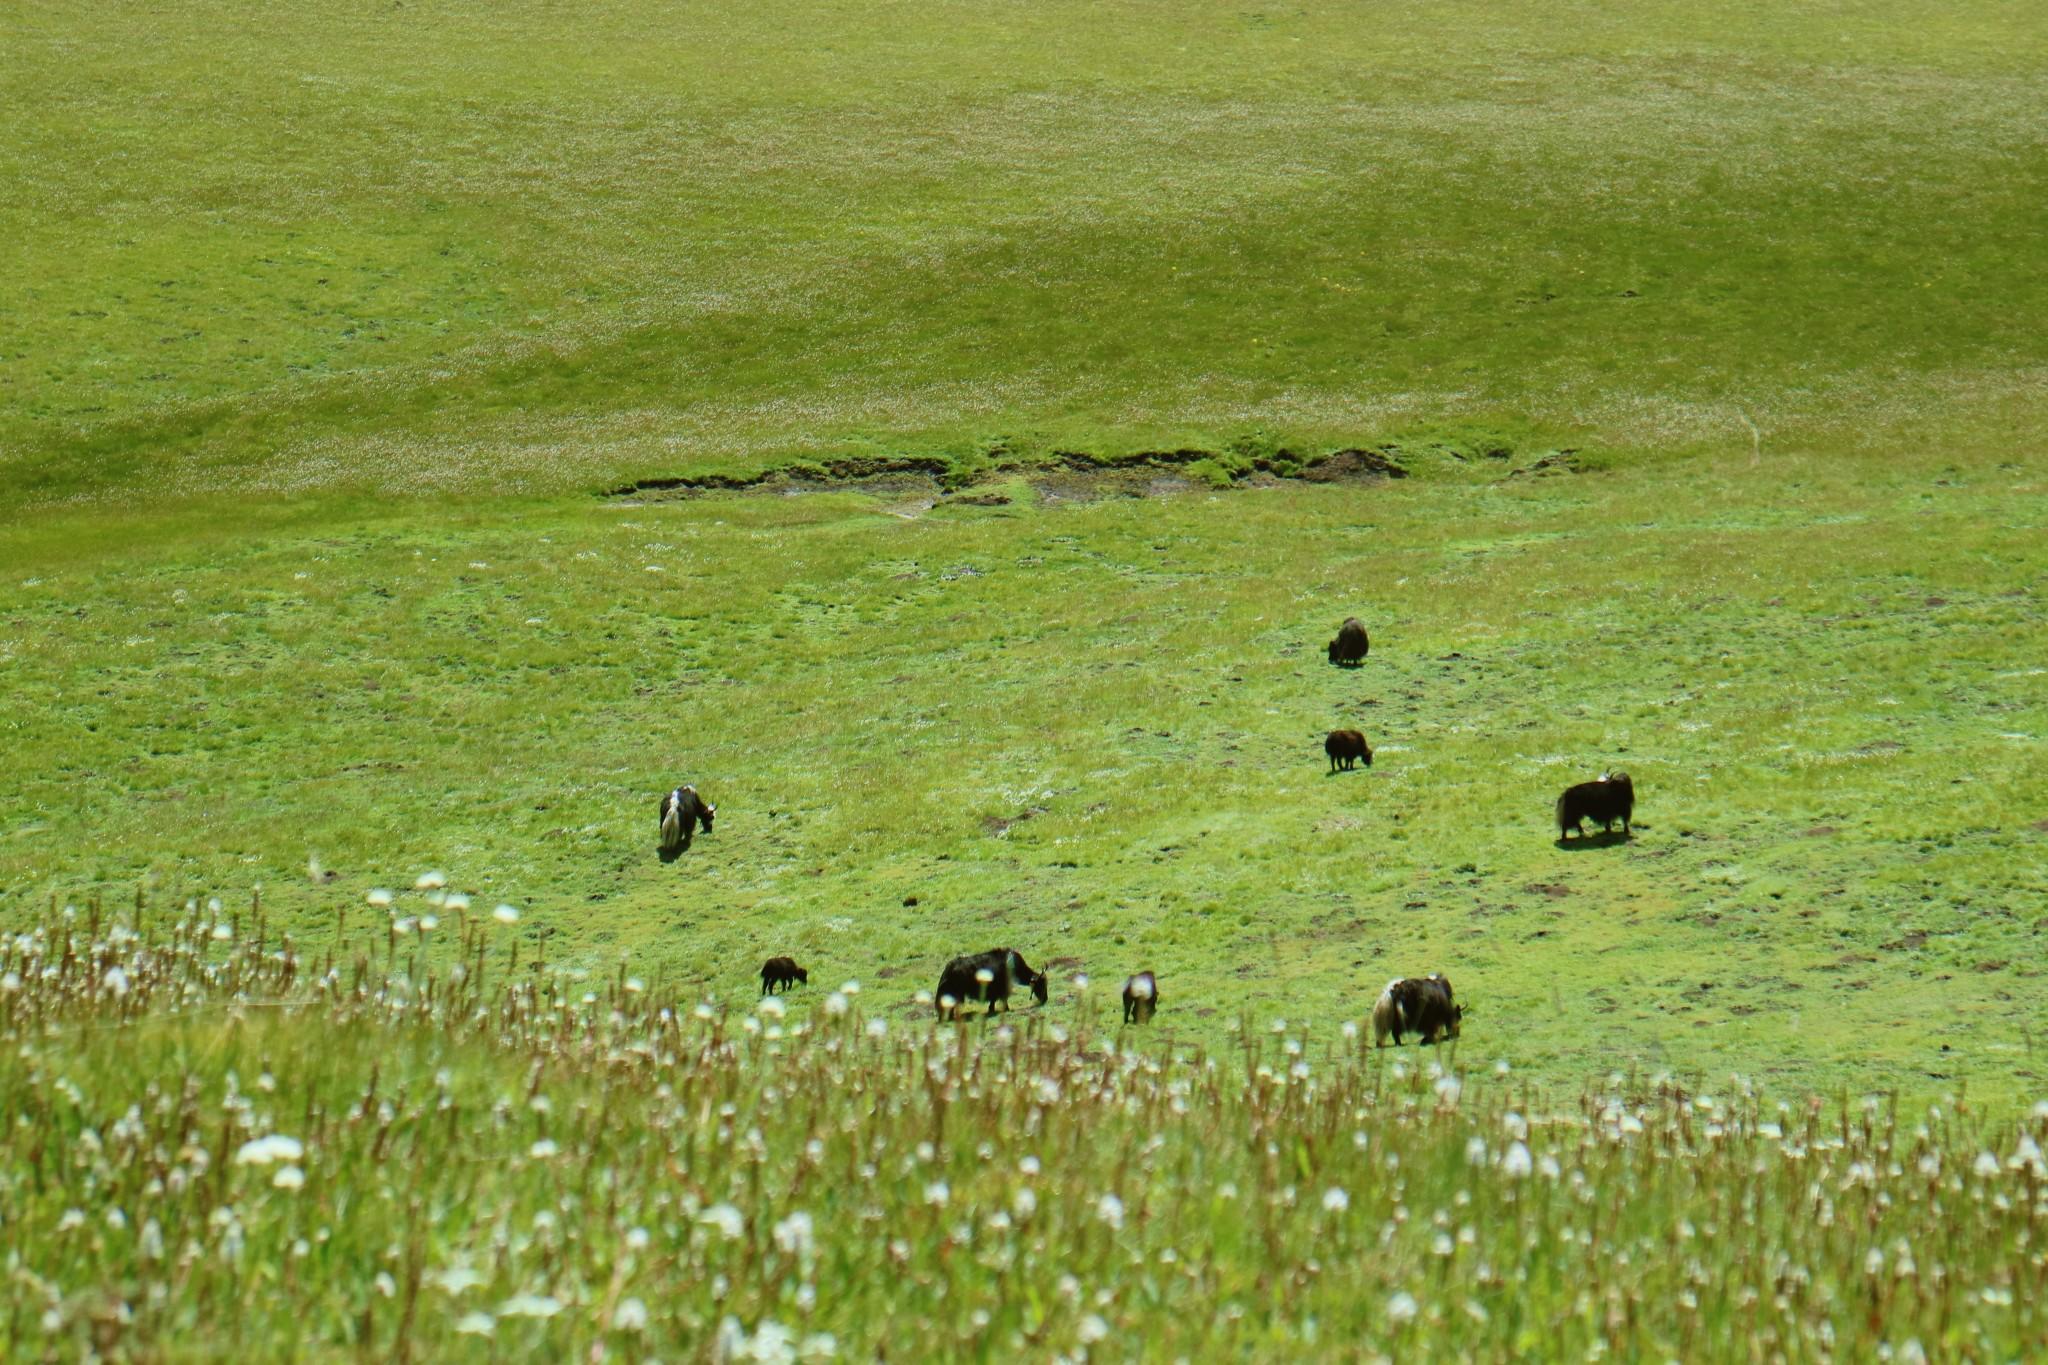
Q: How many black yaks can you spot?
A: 8